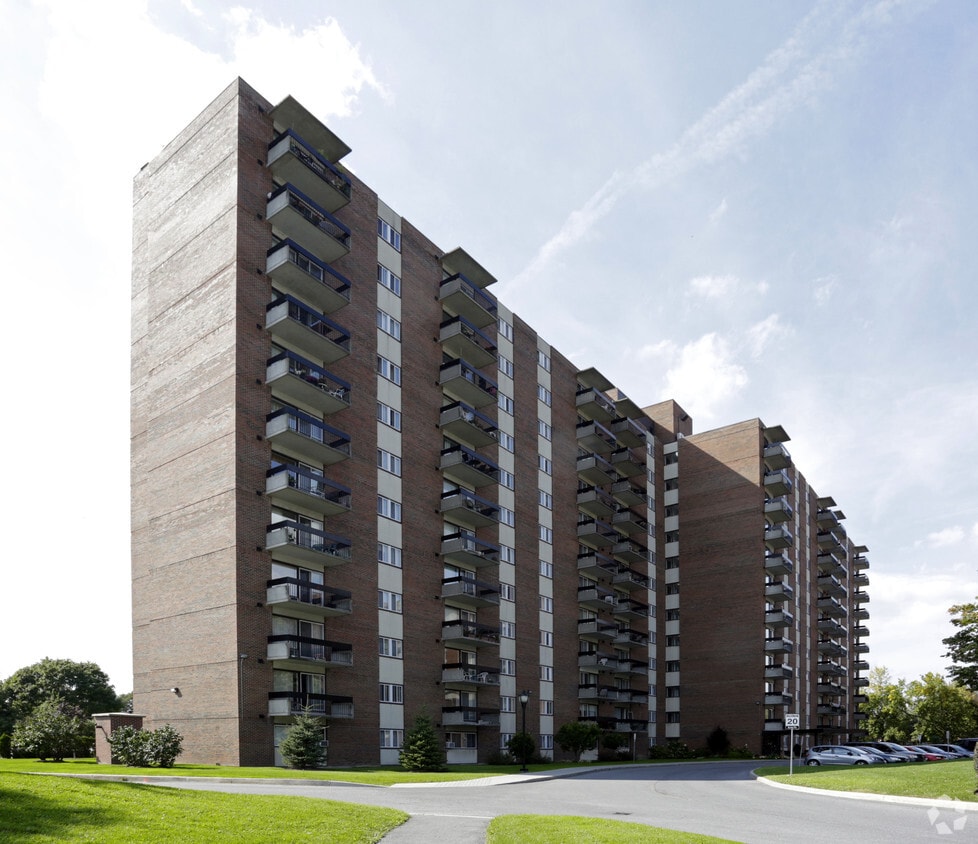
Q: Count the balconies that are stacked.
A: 11